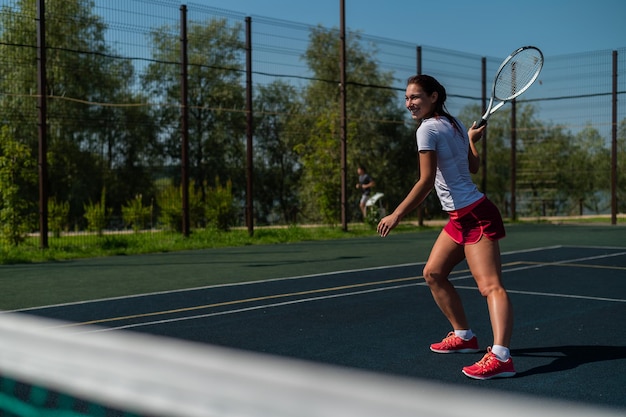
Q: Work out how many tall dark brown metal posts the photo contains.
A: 8